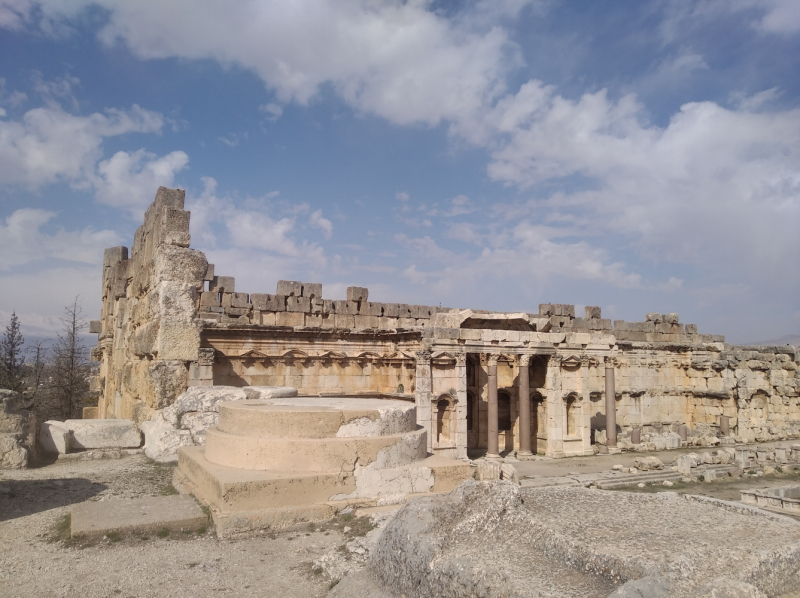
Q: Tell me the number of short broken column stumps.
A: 3